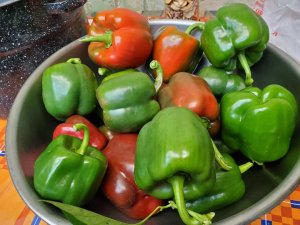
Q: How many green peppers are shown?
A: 8